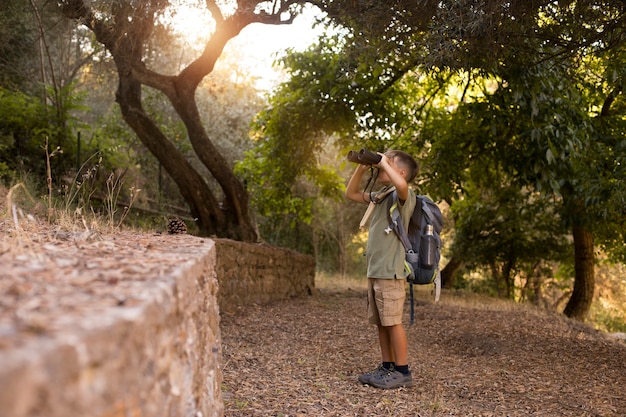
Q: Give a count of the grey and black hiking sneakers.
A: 2